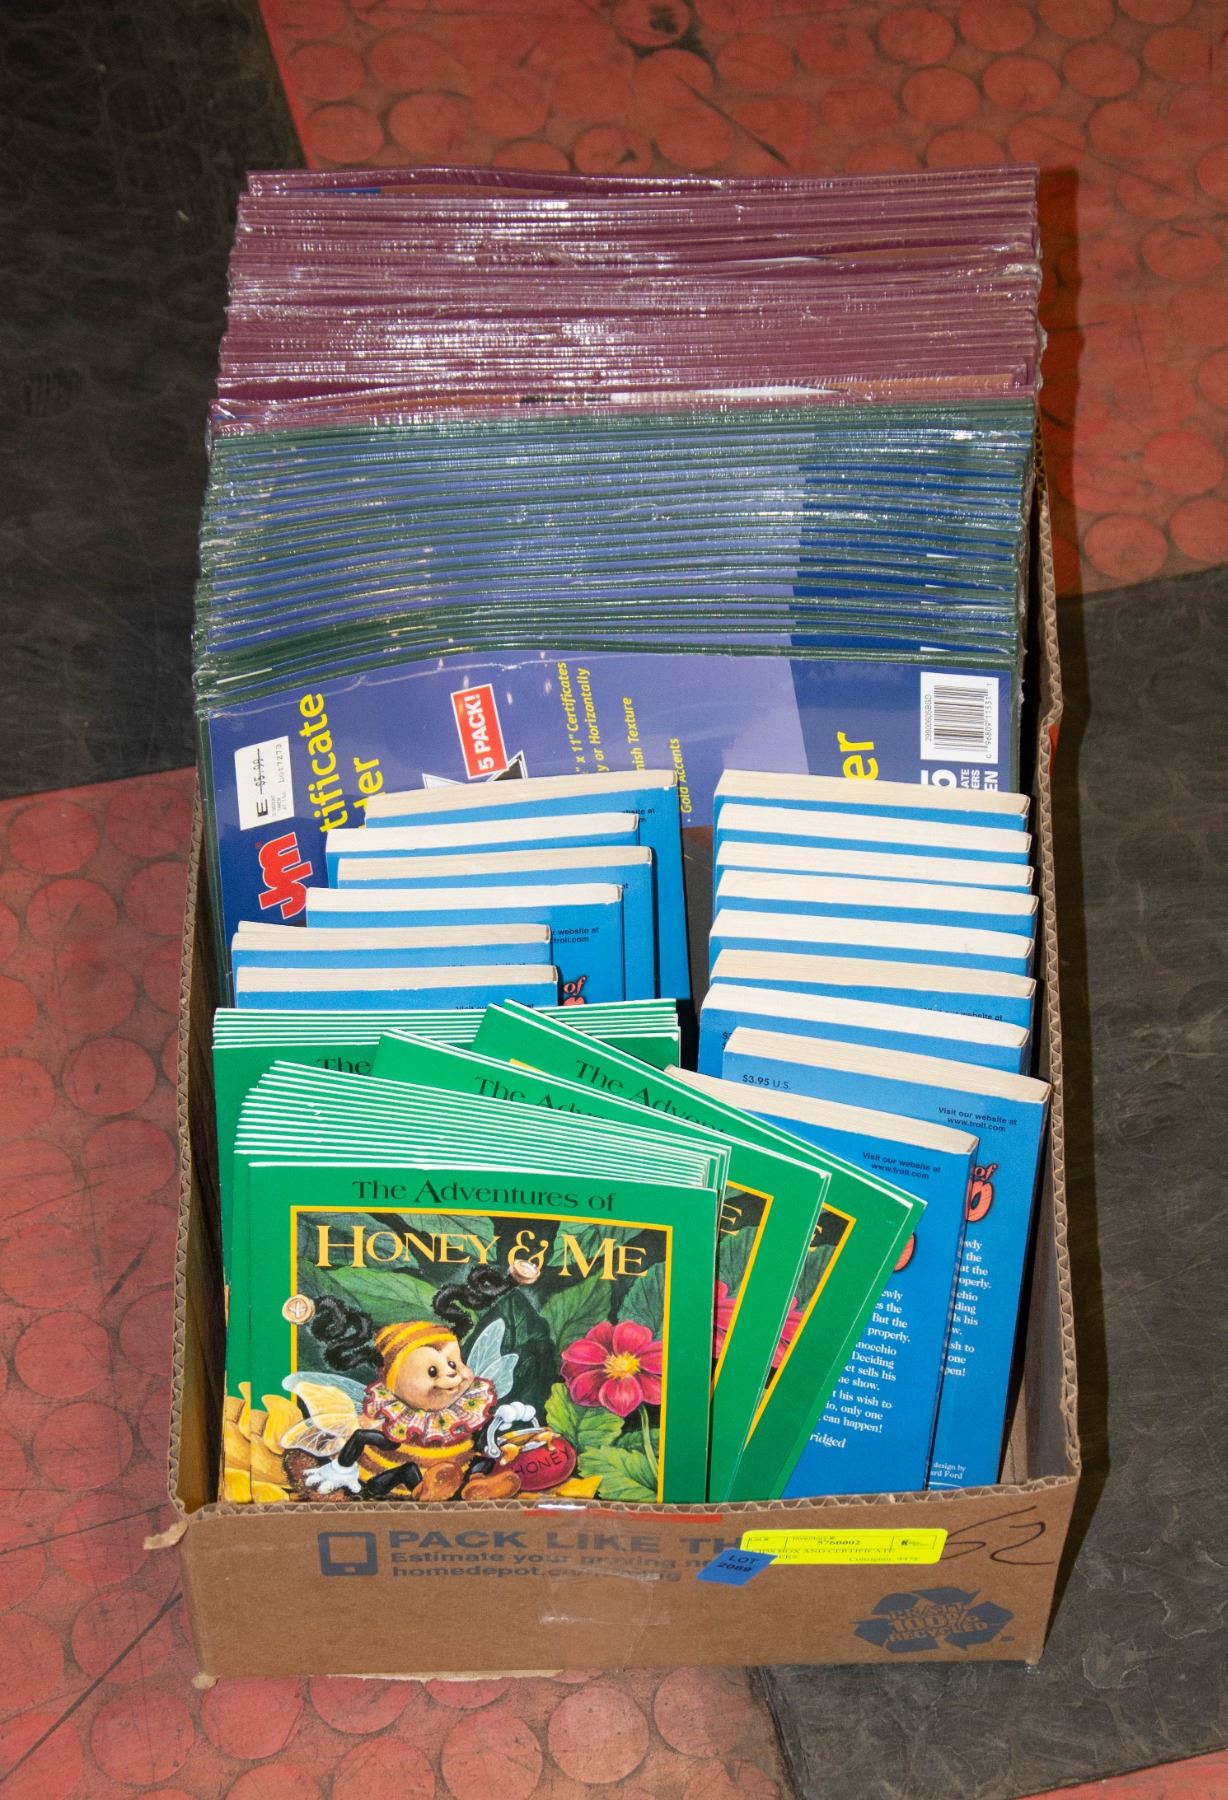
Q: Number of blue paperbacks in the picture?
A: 15